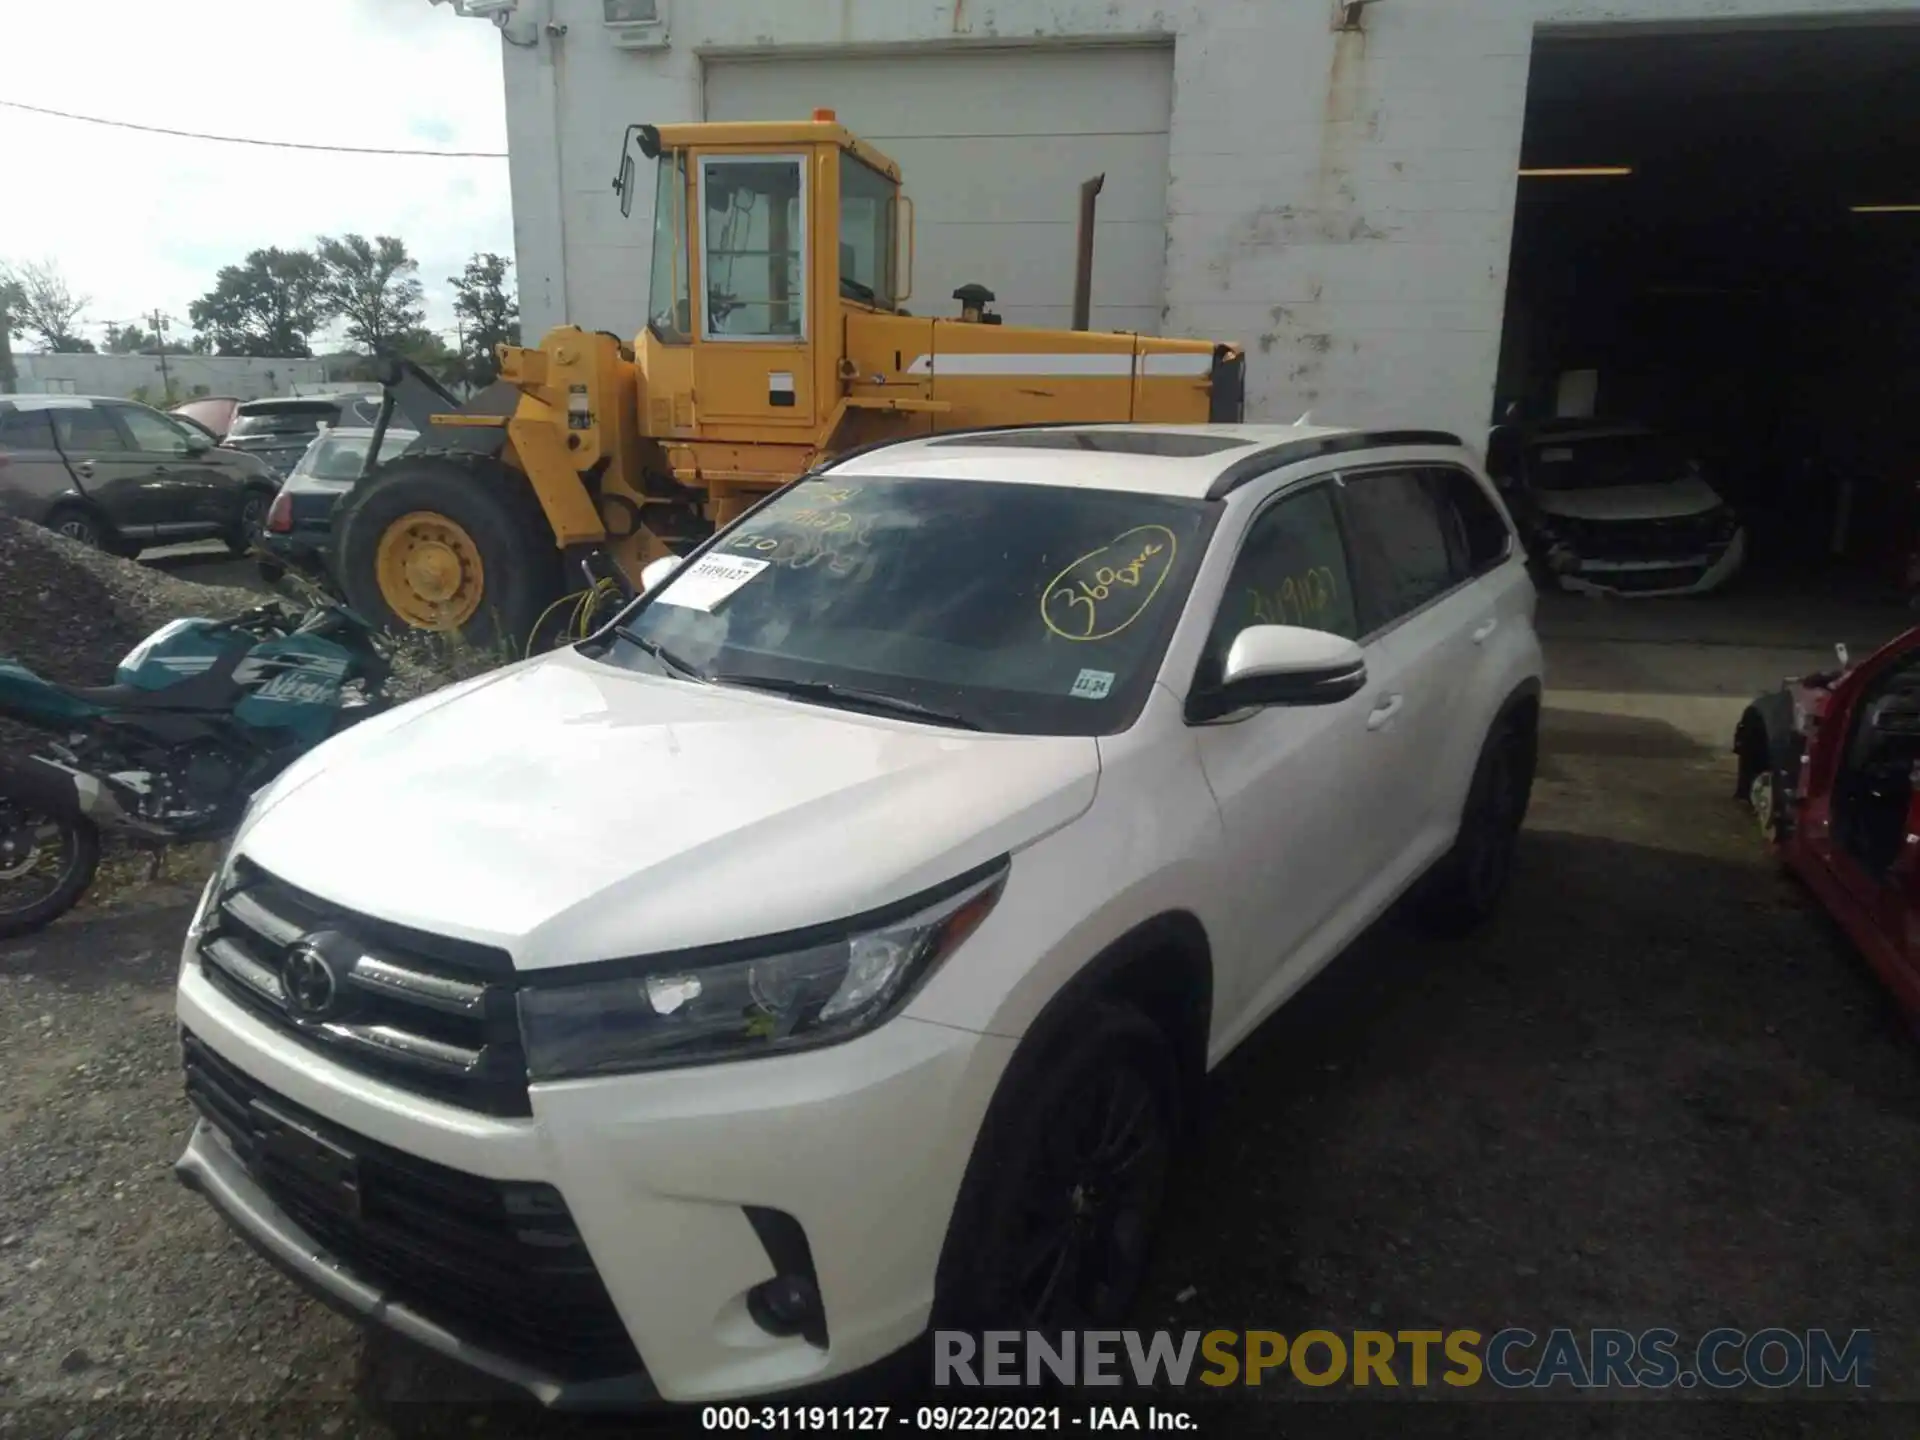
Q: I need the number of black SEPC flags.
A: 0